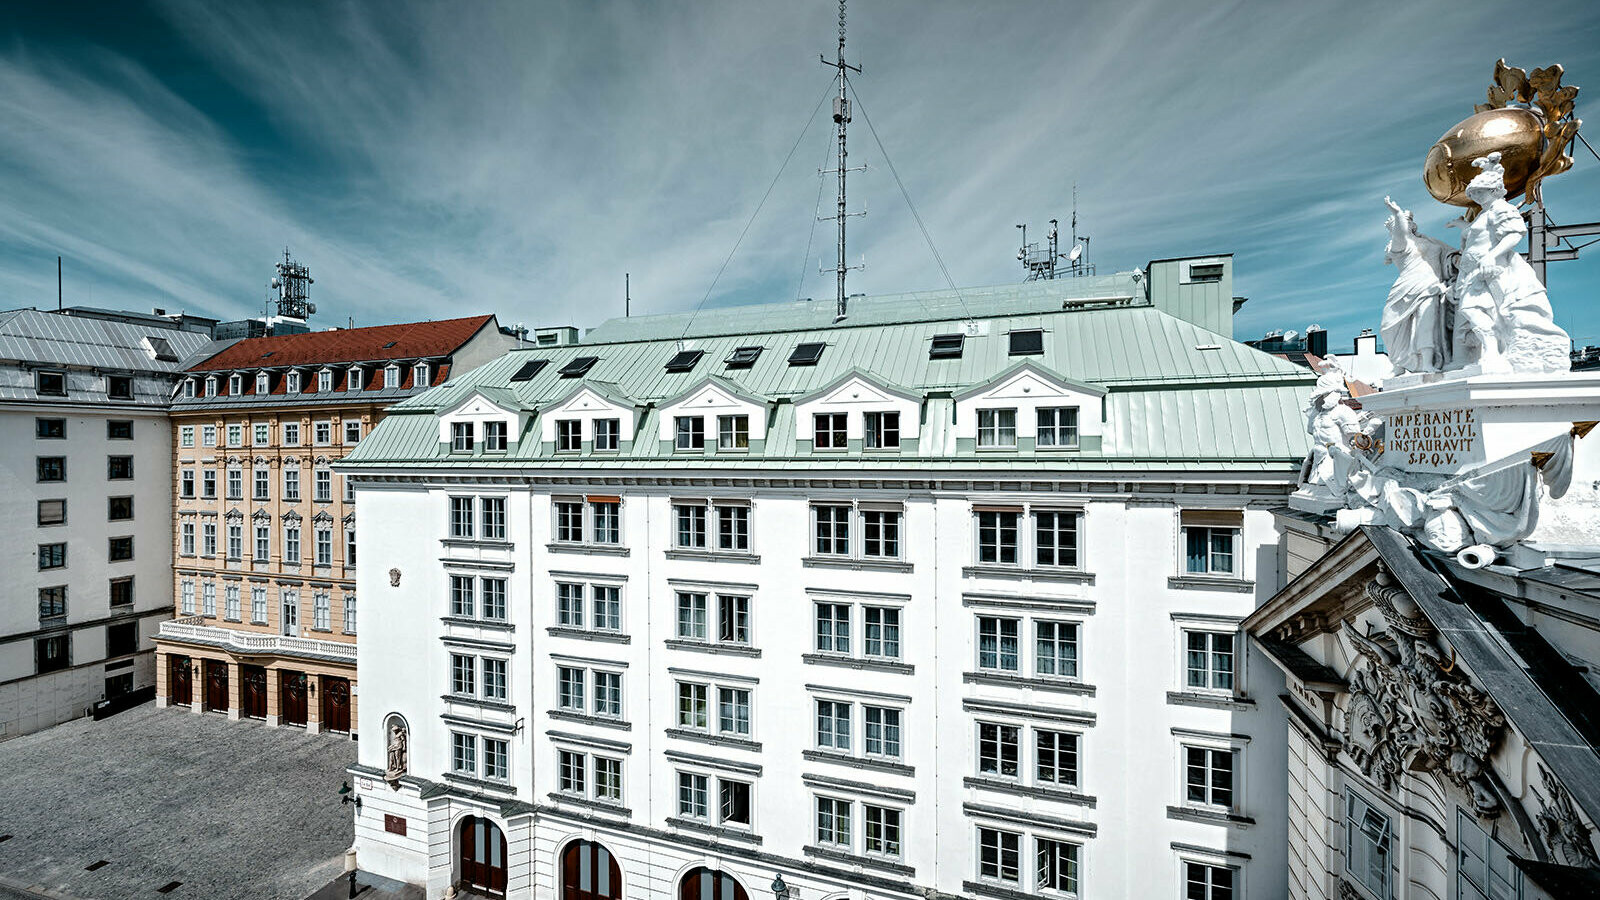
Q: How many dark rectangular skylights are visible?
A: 7